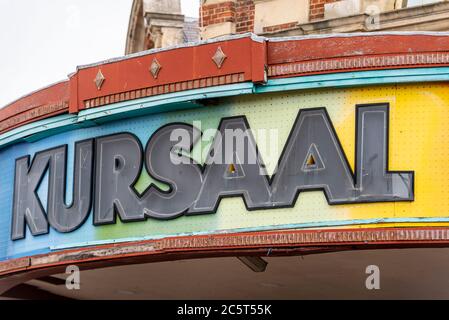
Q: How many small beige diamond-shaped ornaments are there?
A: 3